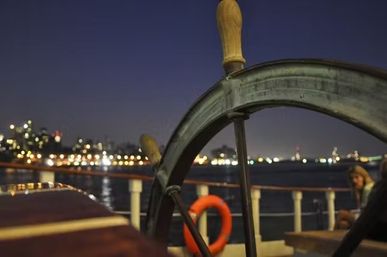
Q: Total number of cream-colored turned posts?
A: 6